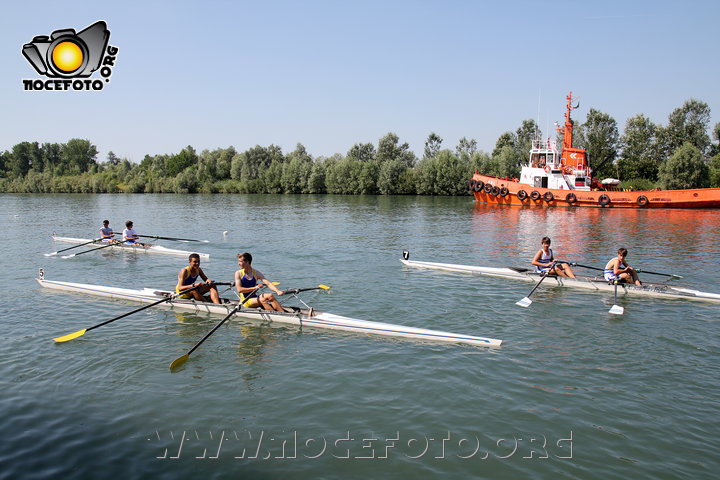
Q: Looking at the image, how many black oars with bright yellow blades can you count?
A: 4